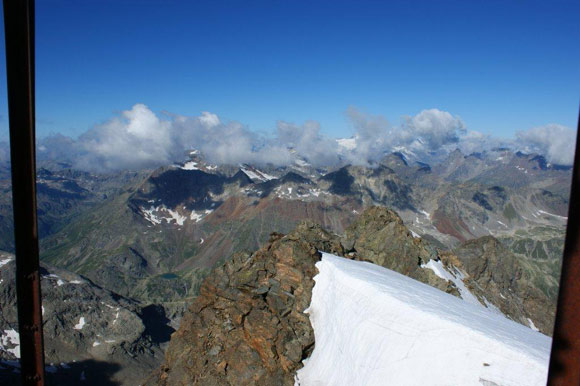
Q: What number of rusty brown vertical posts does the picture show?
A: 2